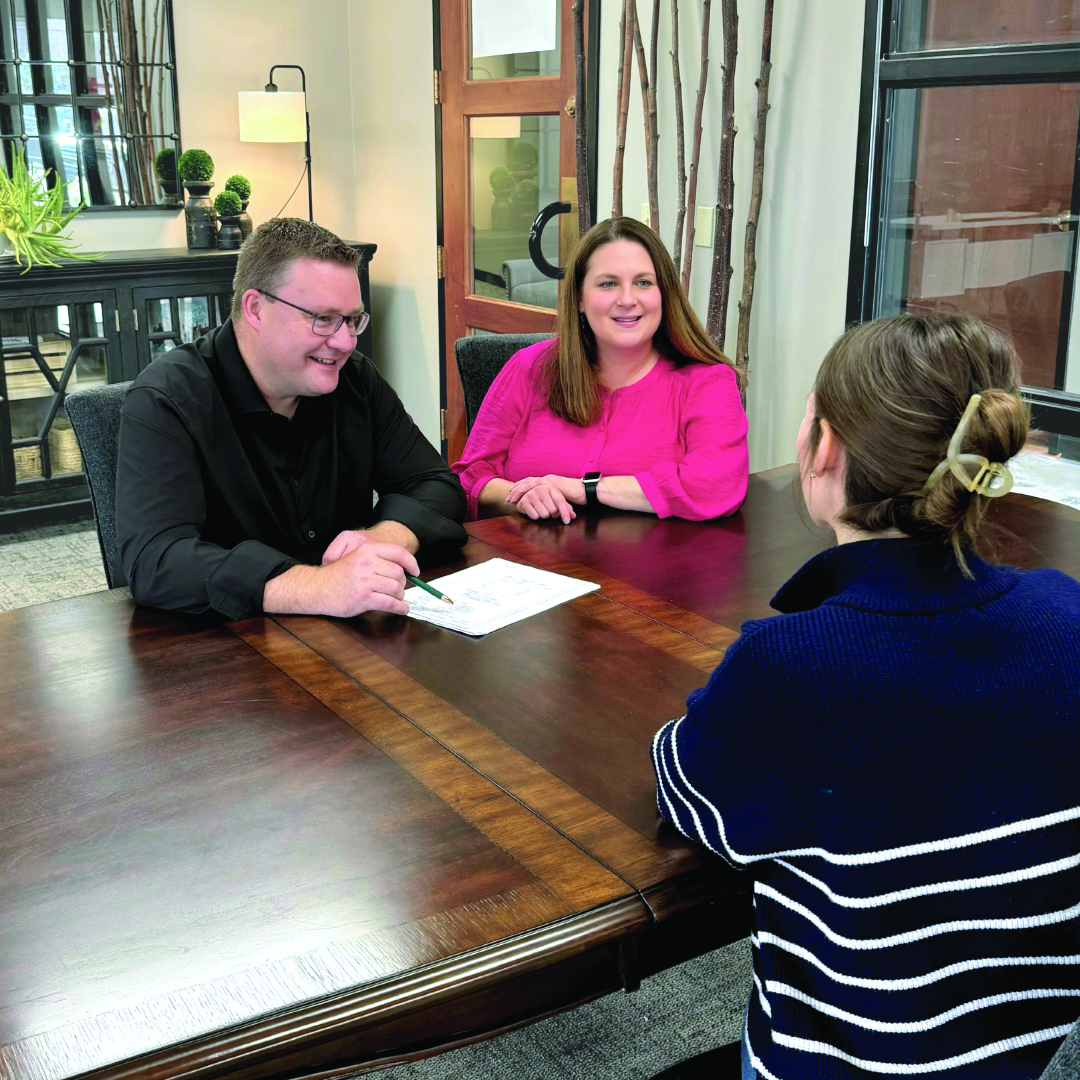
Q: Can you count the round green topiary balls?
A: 3